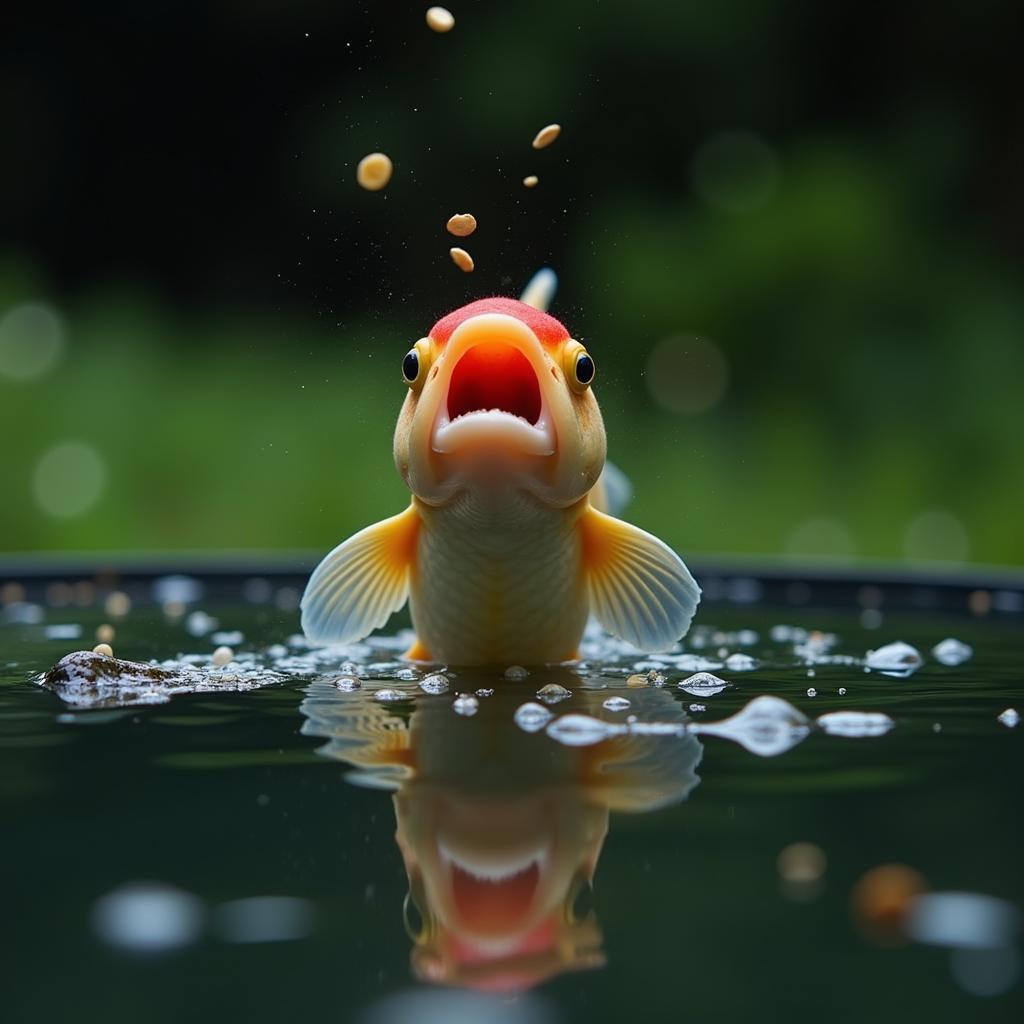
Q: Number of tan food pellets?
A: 6